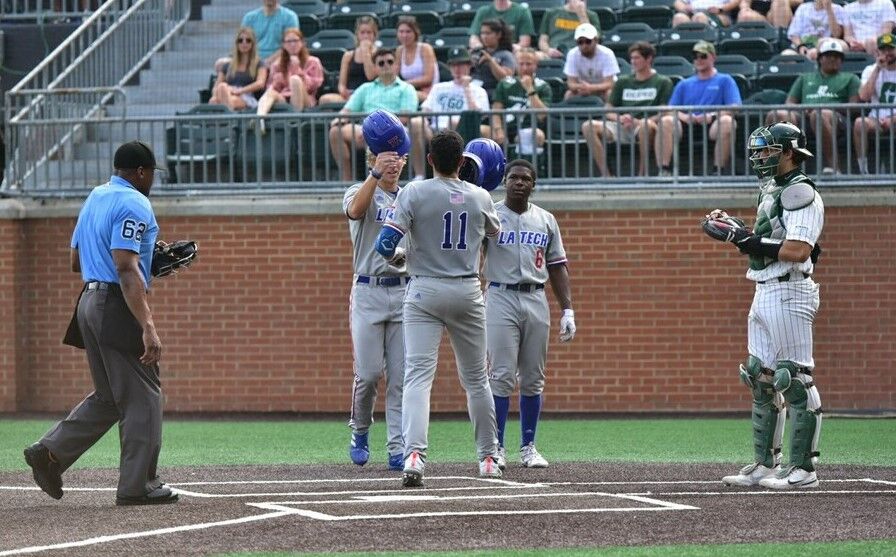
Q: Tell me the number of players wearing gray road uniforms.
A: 3